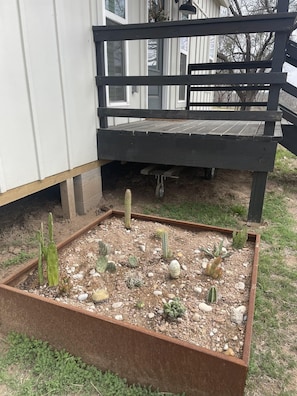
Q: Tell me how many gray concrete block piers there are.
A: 1